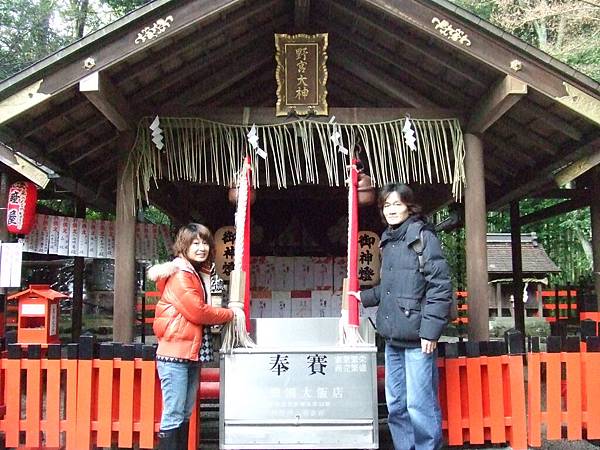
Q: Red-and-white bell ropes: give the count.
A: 2